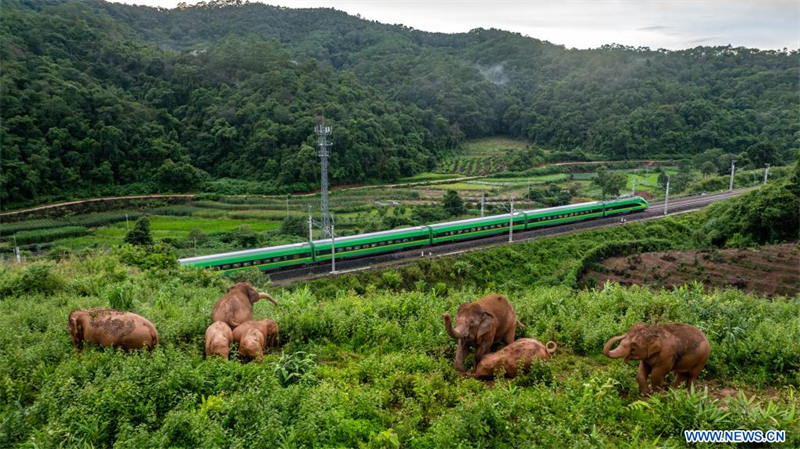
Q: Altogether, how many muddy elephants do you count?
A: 8